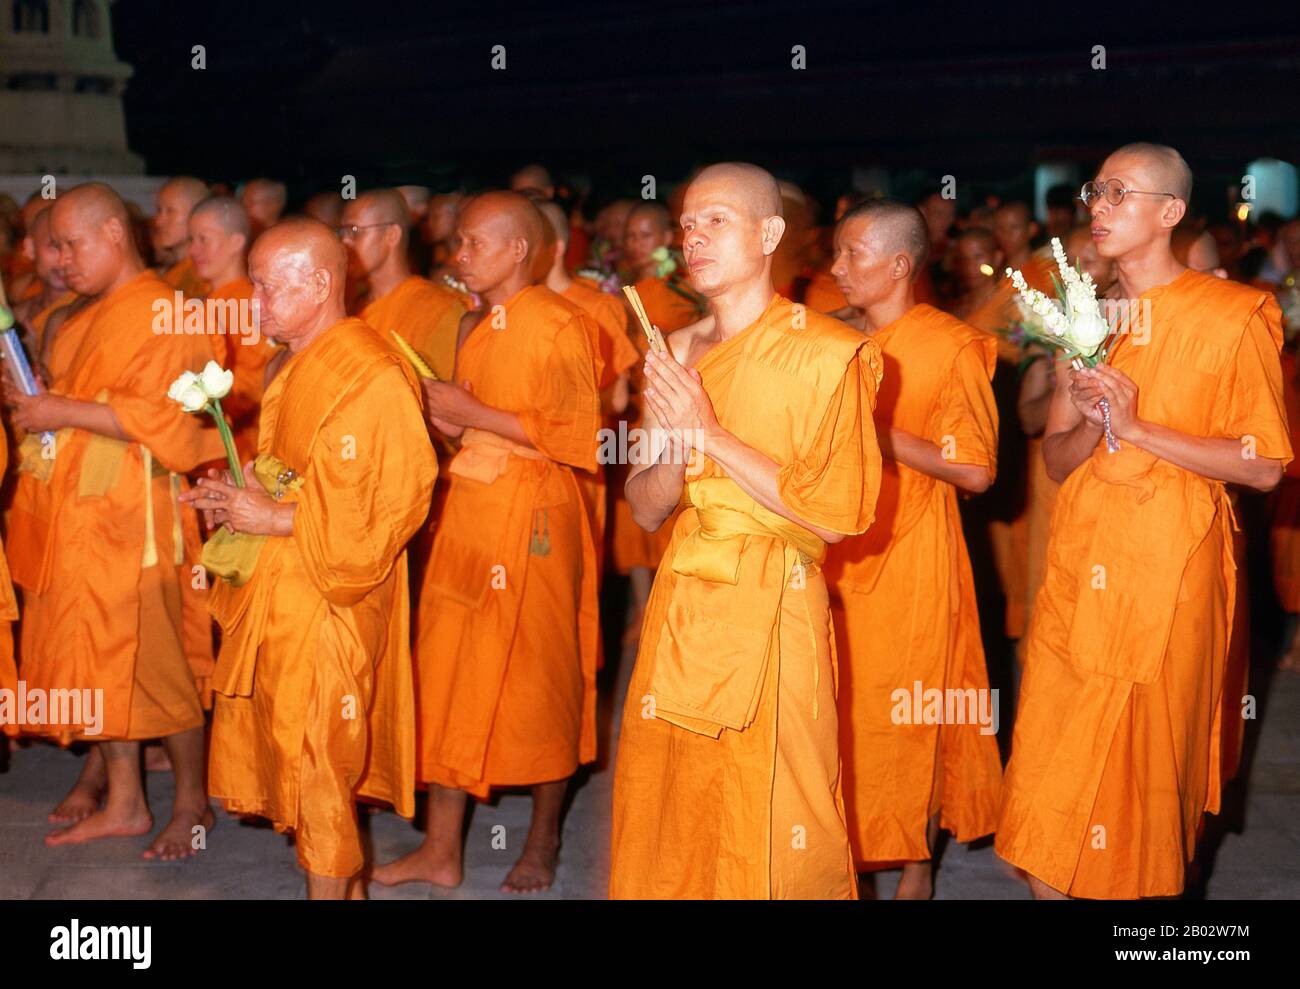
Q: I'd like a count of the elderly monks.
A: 1